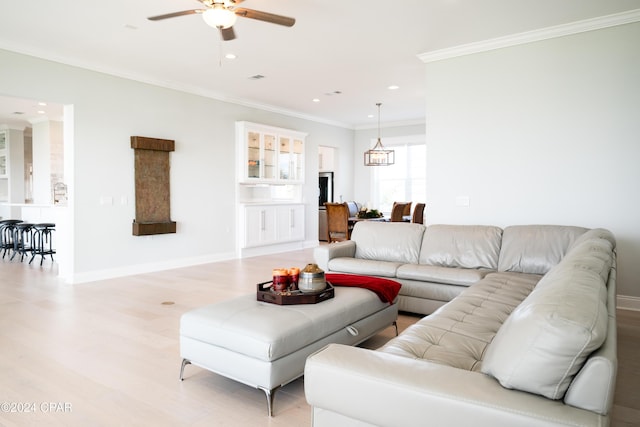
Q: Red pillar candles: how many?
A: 2